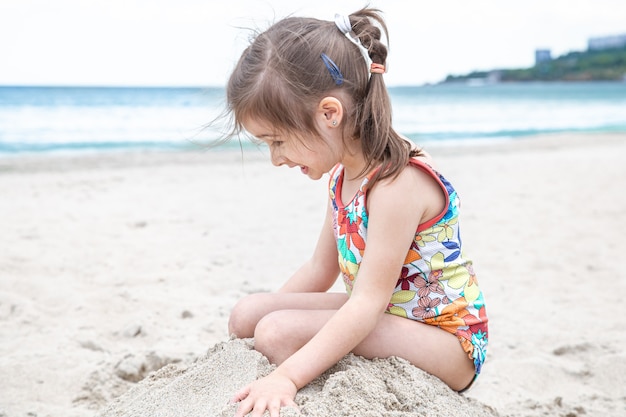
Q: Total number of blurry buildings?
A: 2